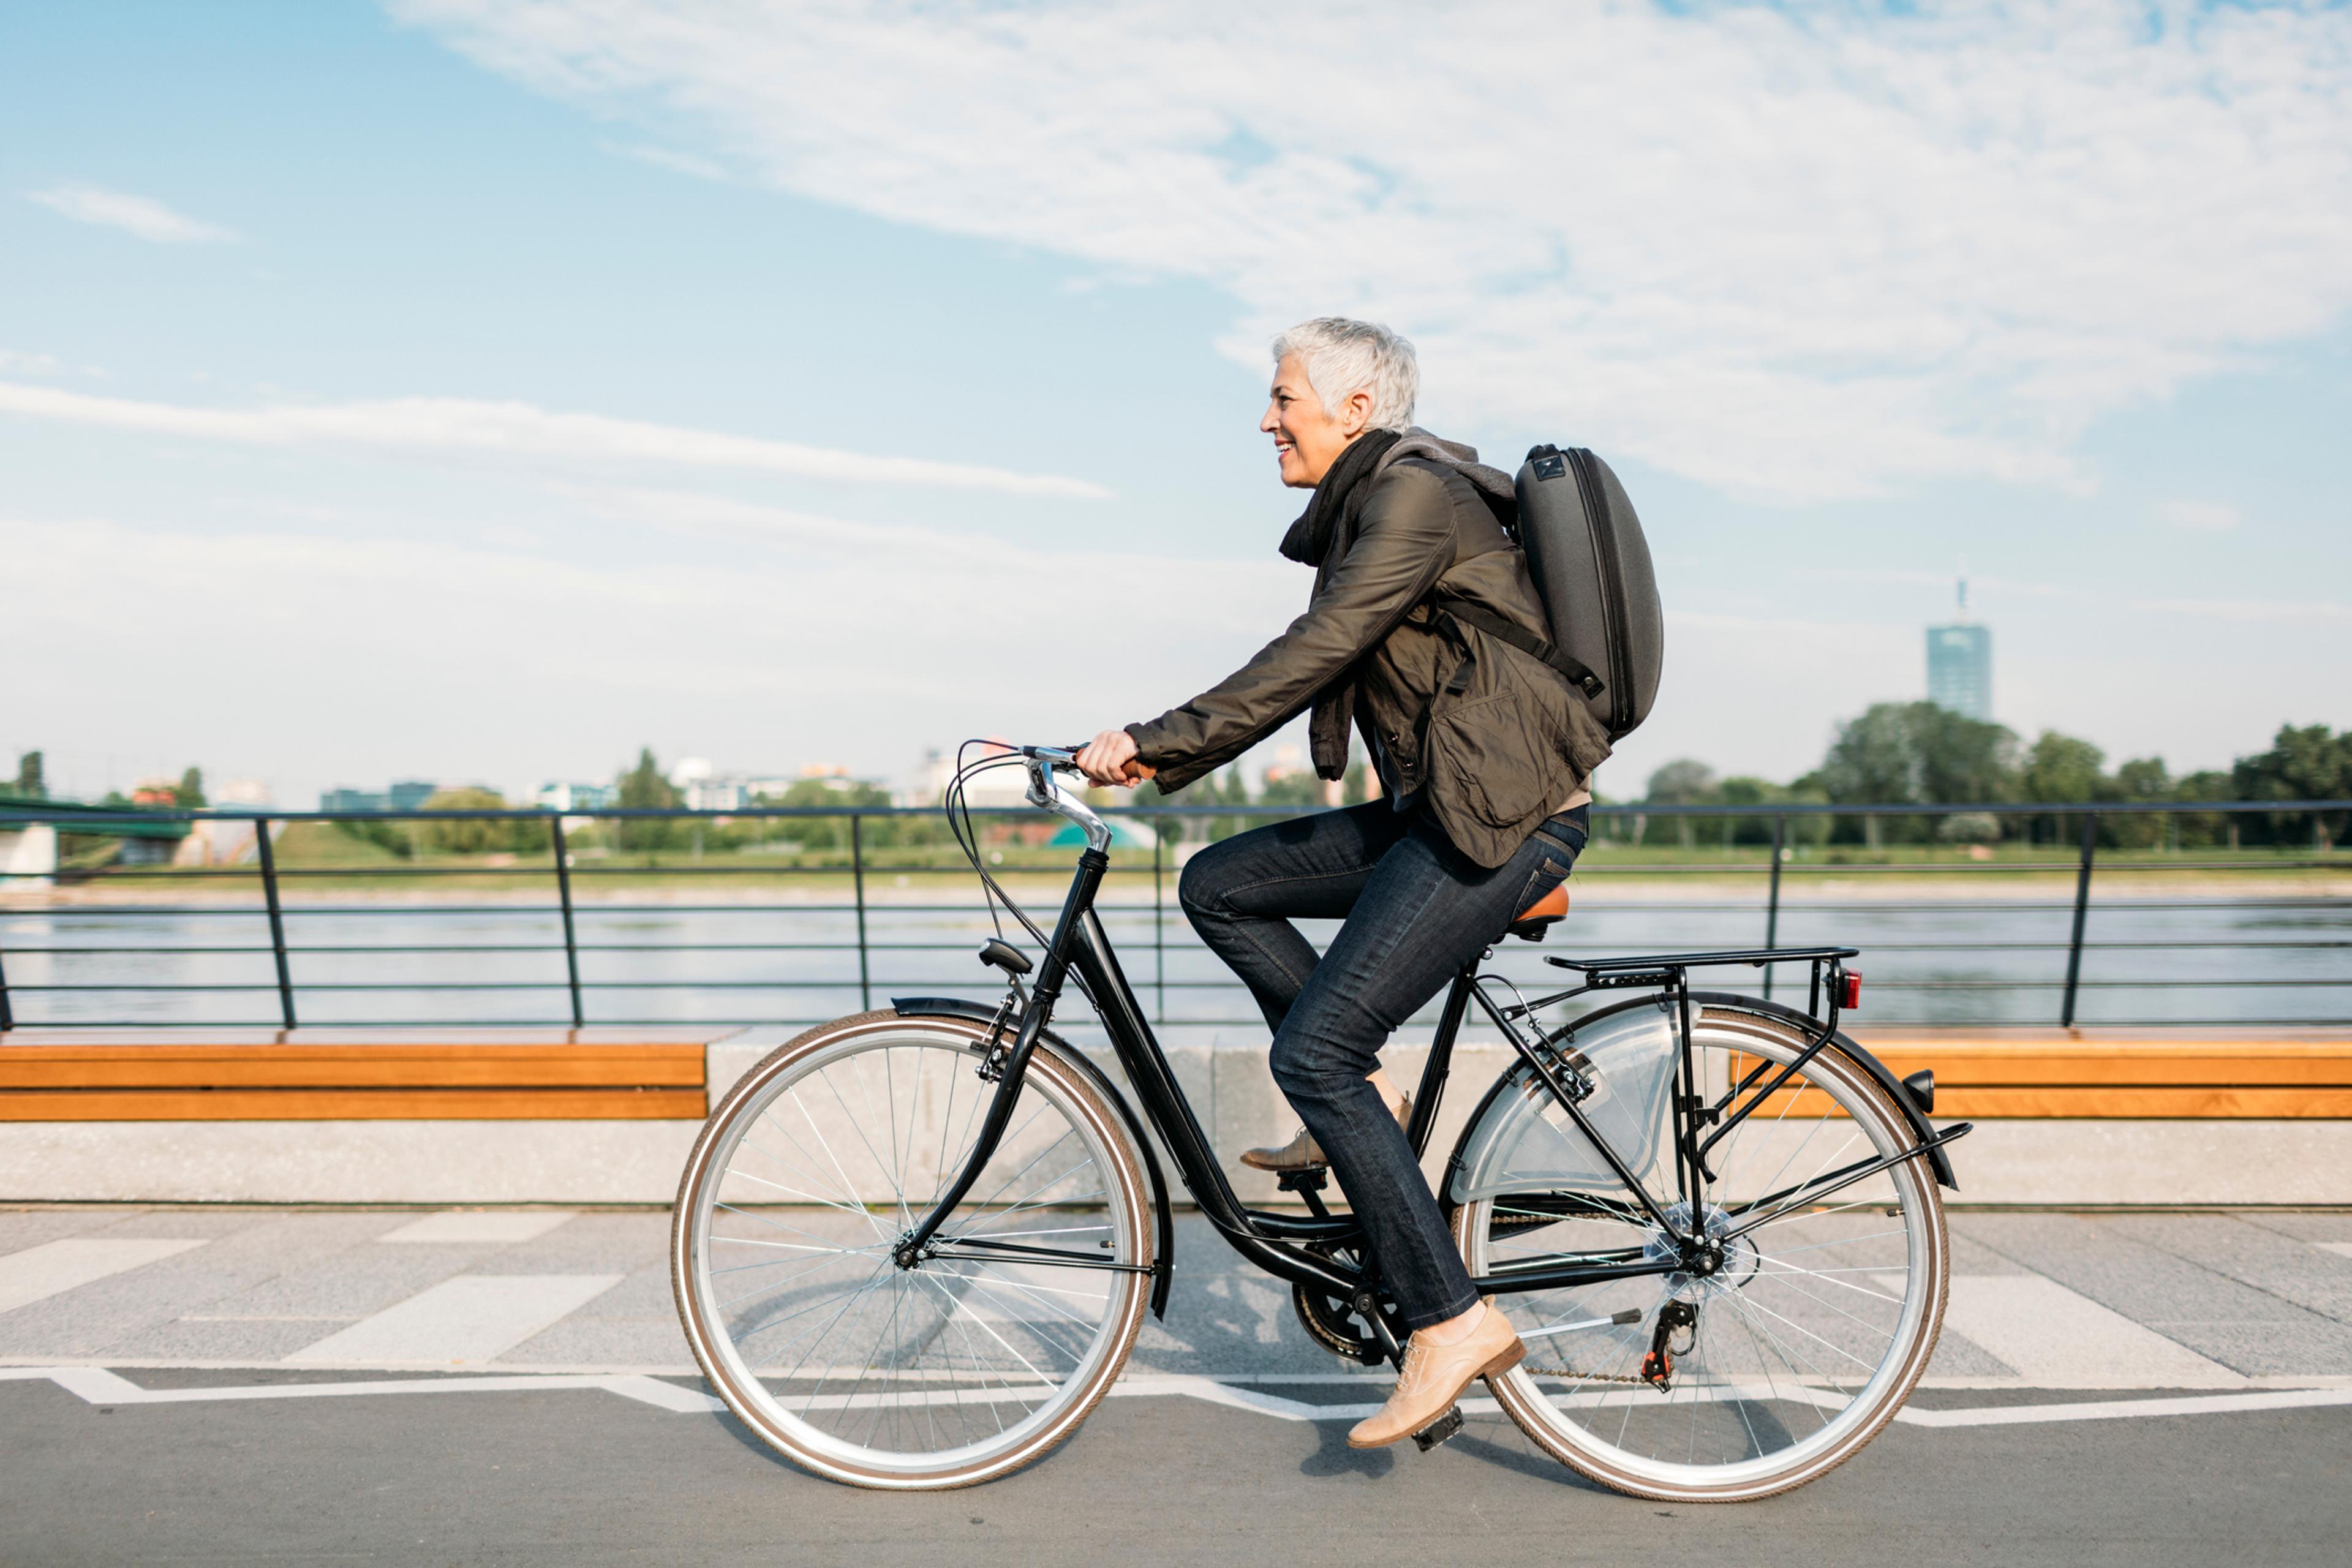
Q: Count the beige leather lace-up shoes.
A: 2